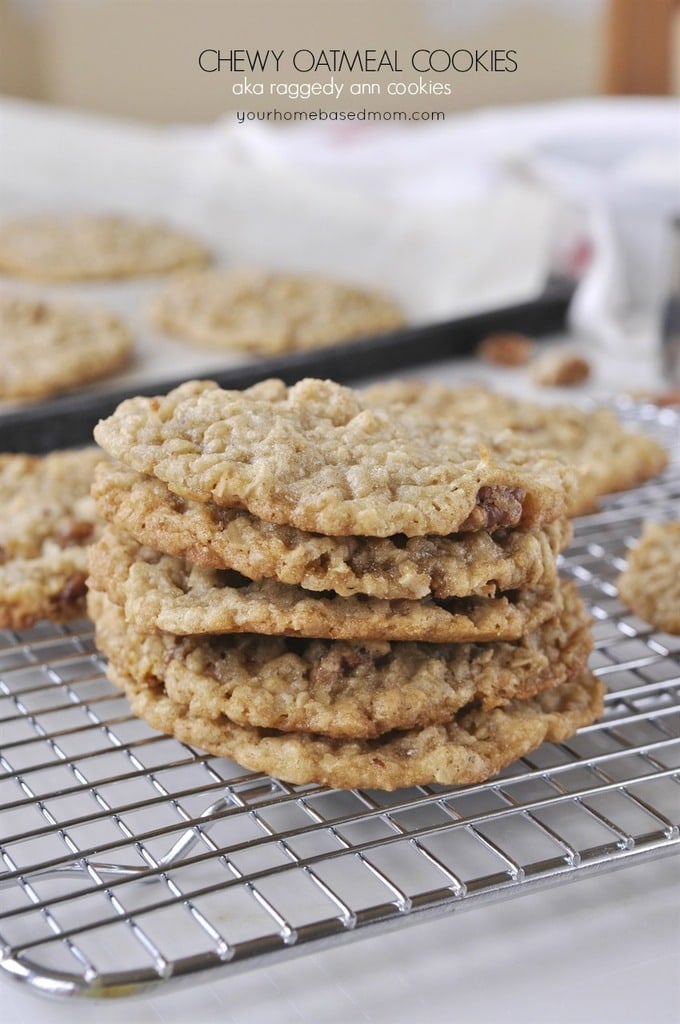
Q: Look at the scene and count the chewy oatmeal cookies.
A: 11